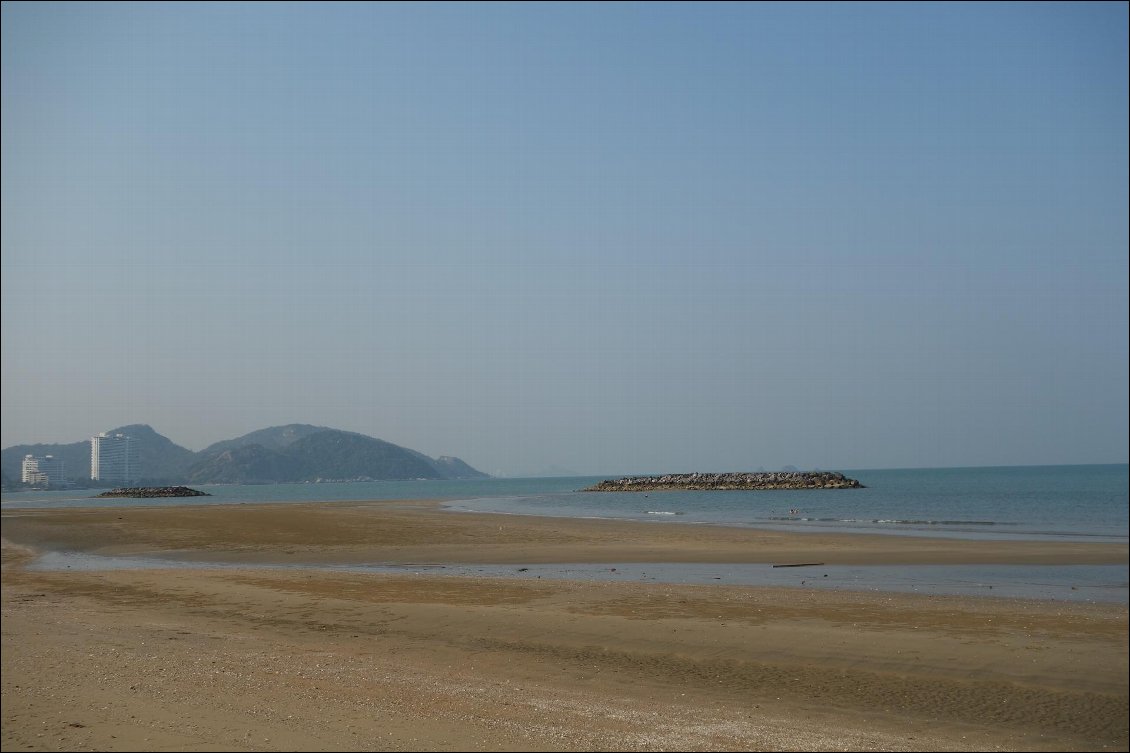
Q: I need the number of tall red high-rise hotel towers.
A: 0